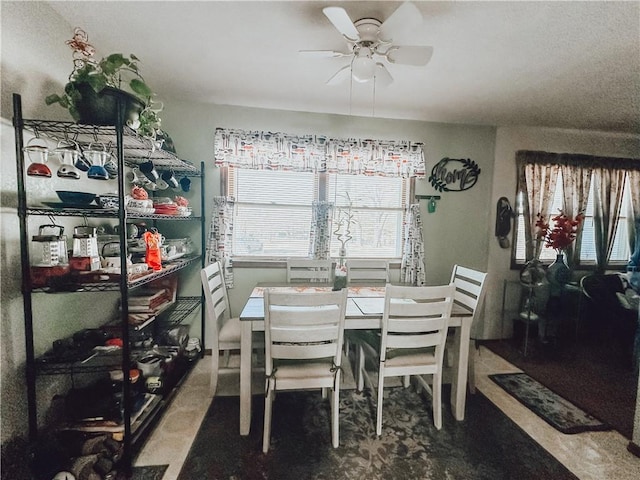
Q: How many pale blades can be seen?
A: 6